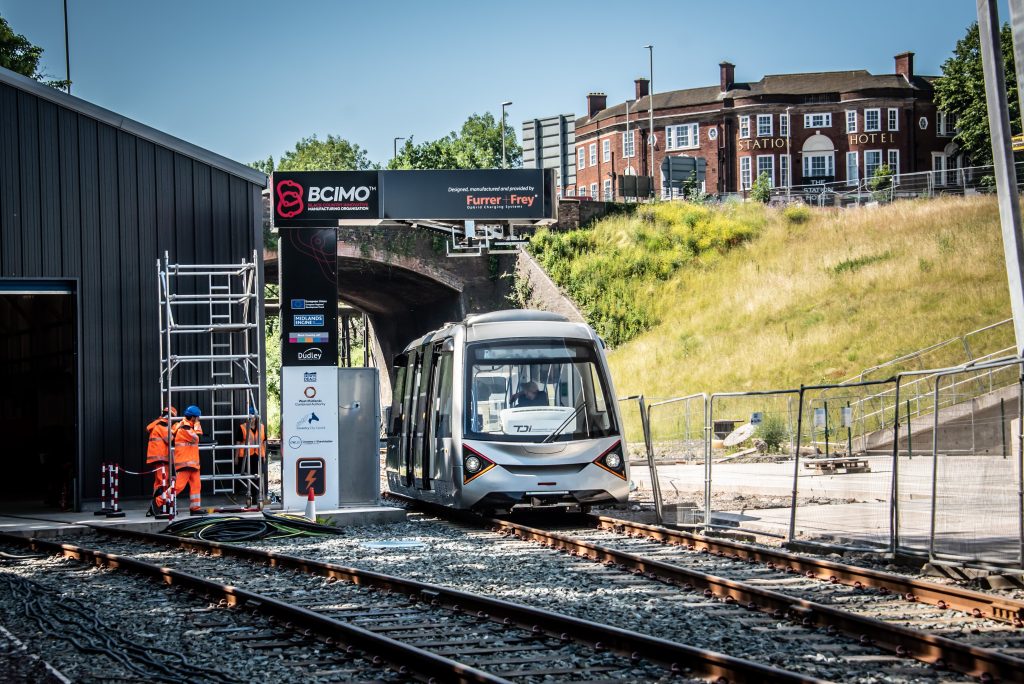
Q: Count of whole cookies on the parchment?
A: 0